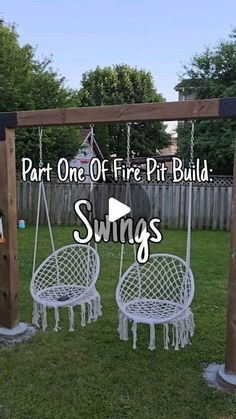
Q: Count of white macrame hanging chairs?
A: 2